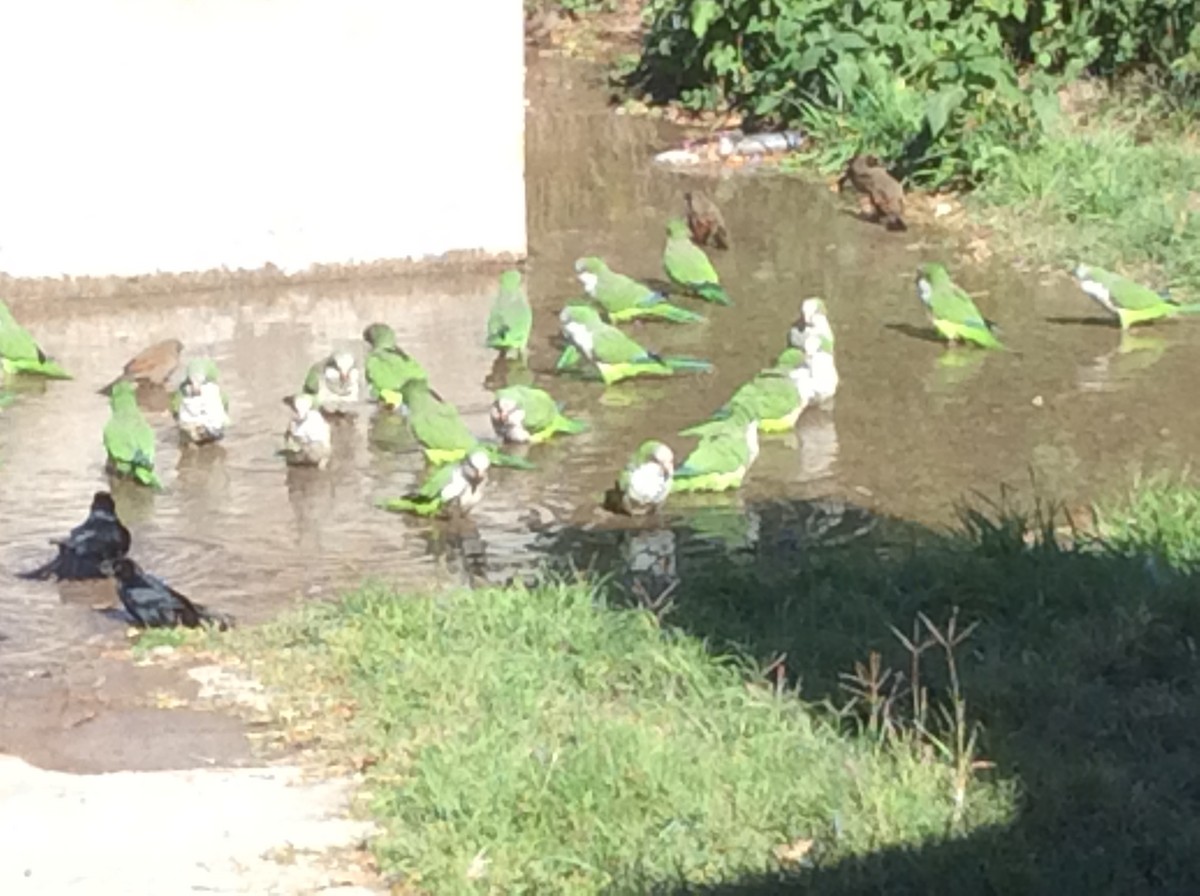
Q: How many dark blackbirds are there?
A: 2